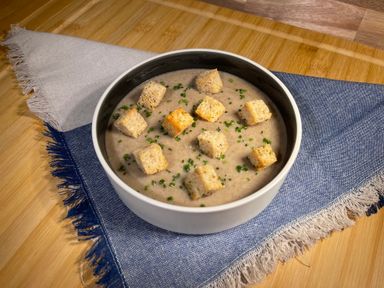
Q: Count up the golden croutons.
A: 10